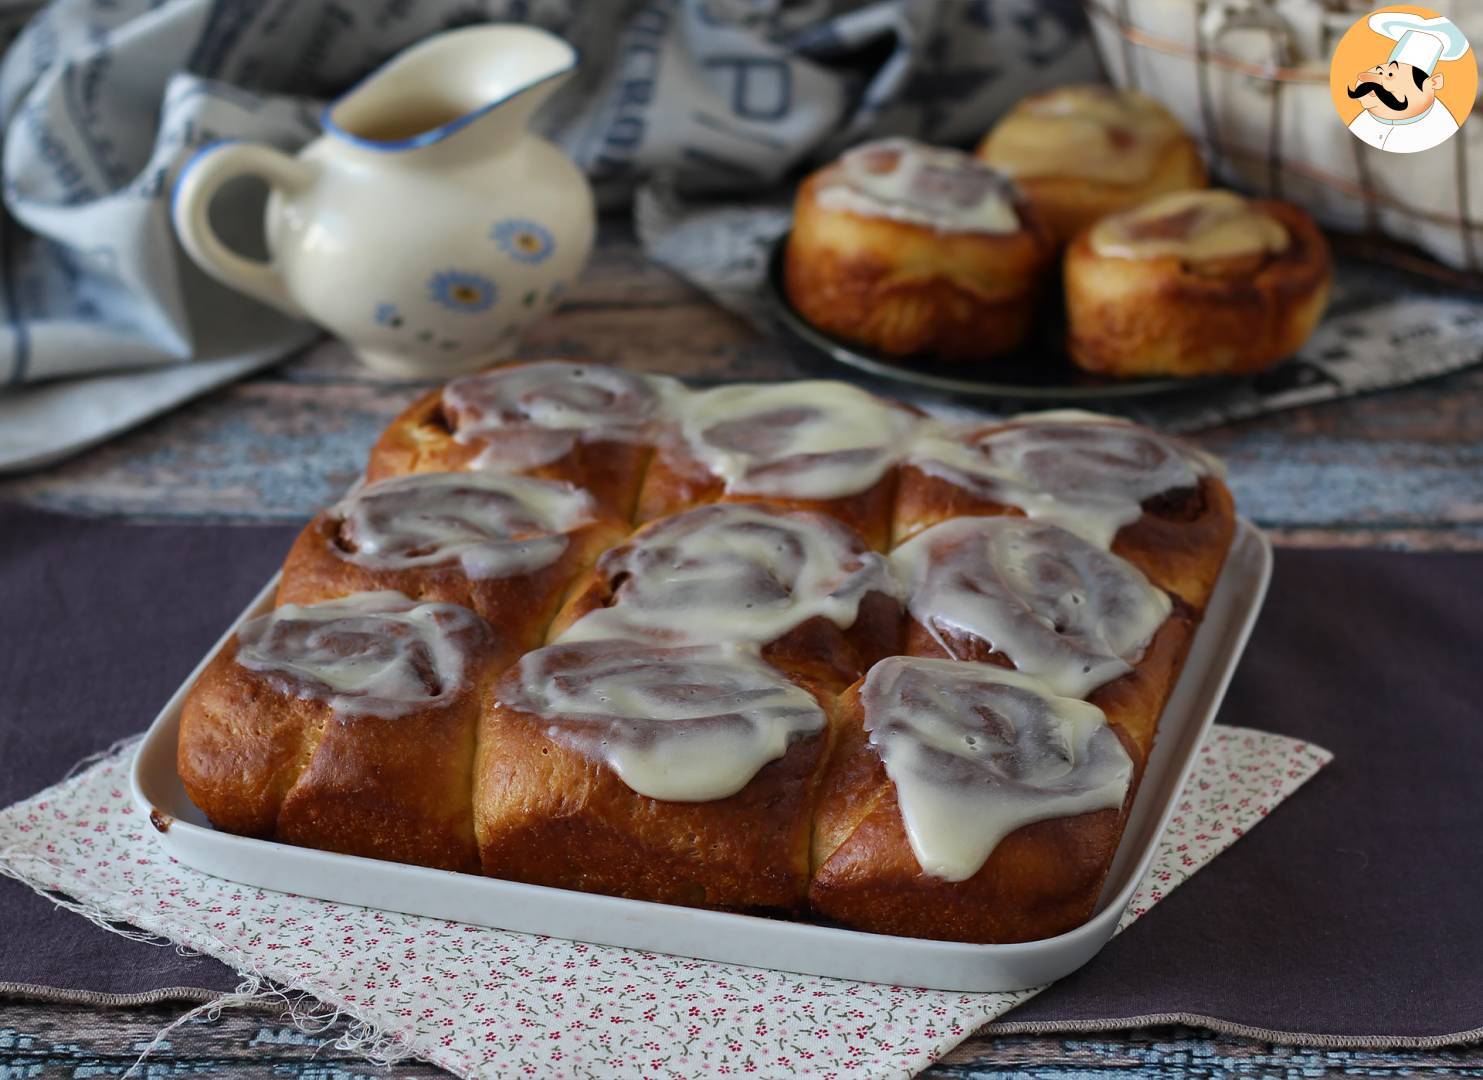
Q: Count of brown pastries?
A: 12